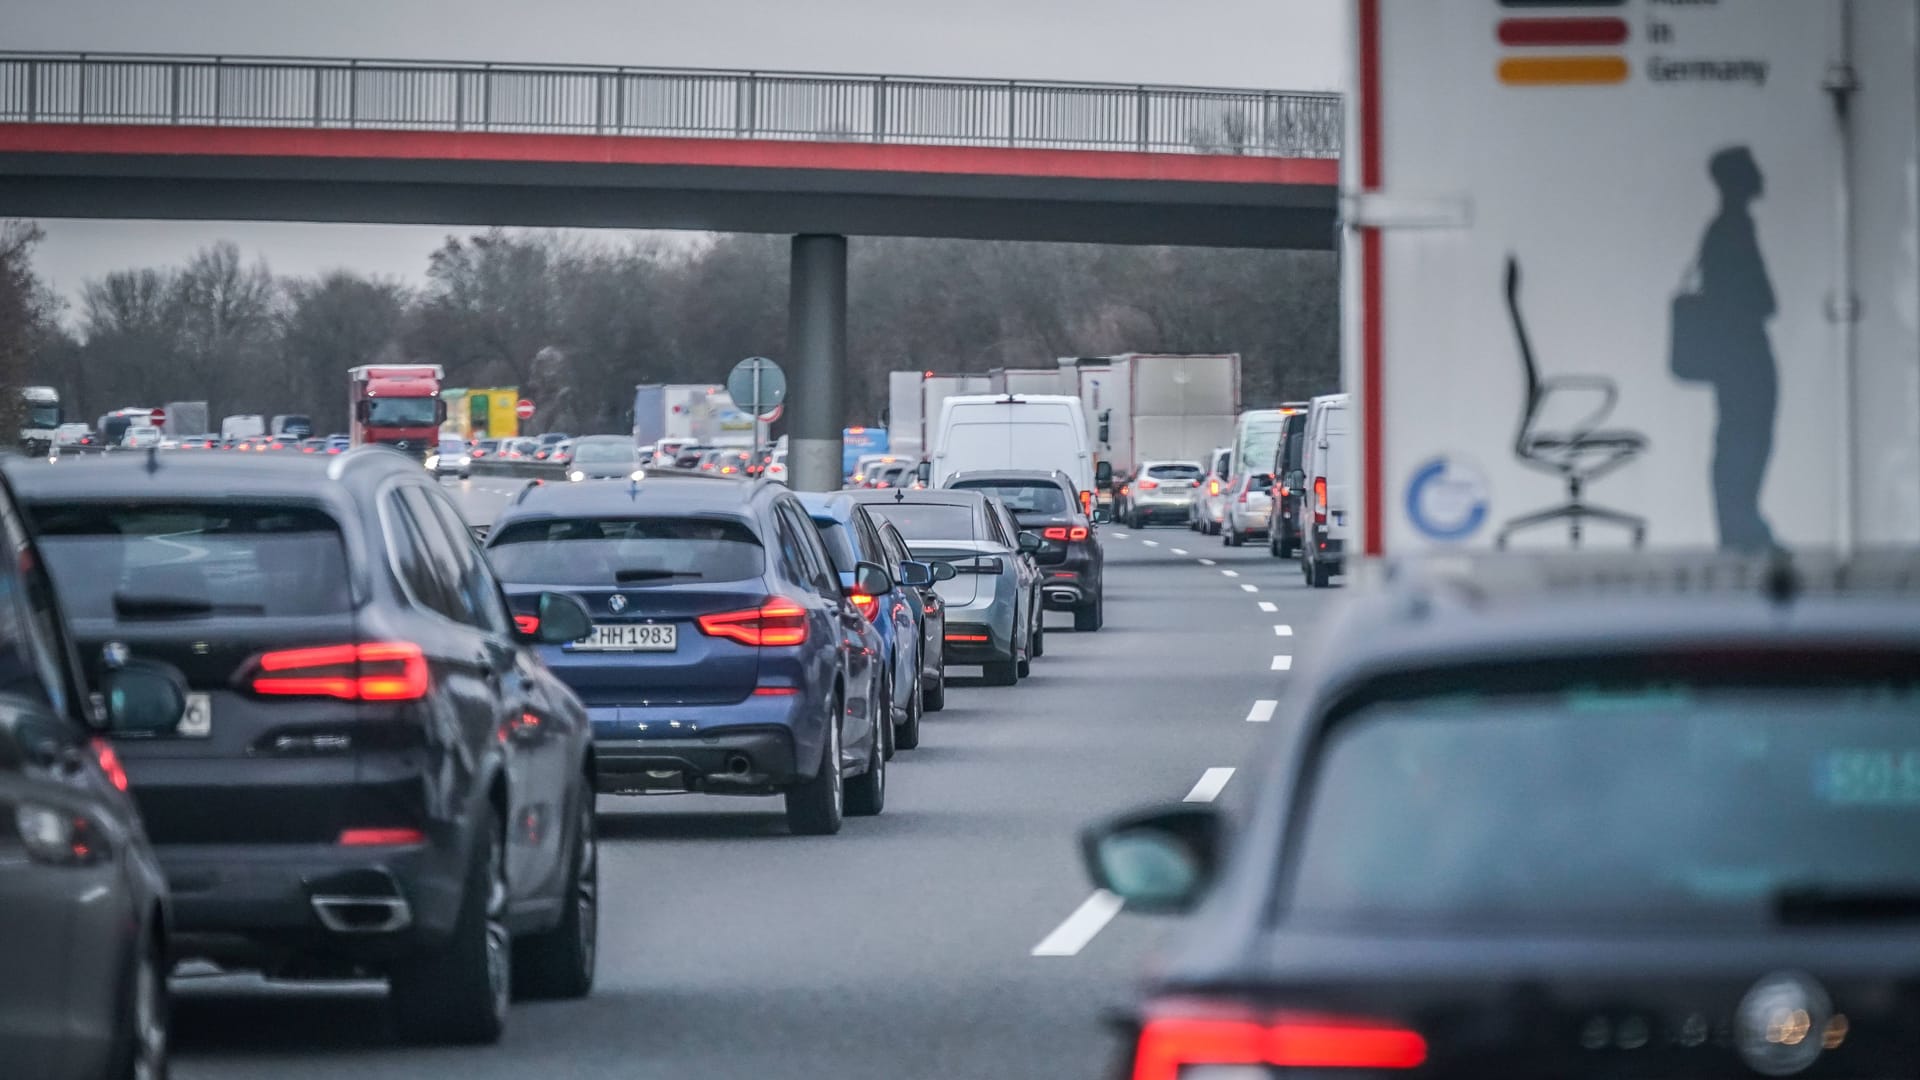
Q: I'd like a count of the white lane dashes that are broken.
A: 12